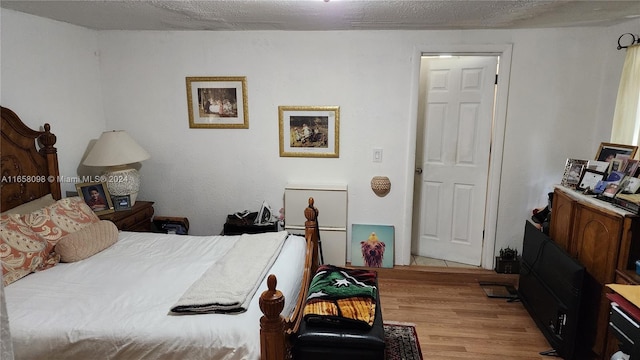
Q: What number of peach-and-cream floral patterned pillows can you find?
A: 2